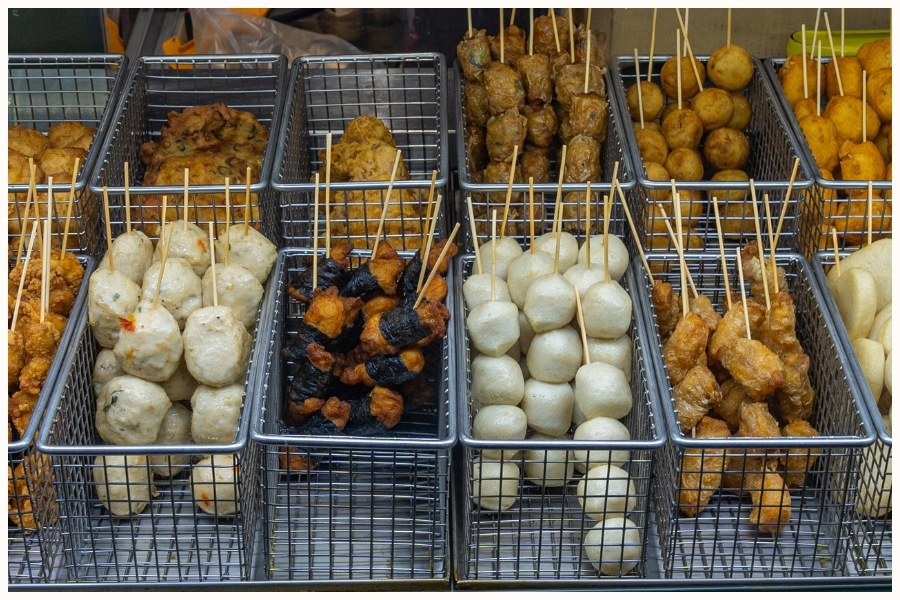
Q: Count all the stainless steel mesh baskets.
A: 12